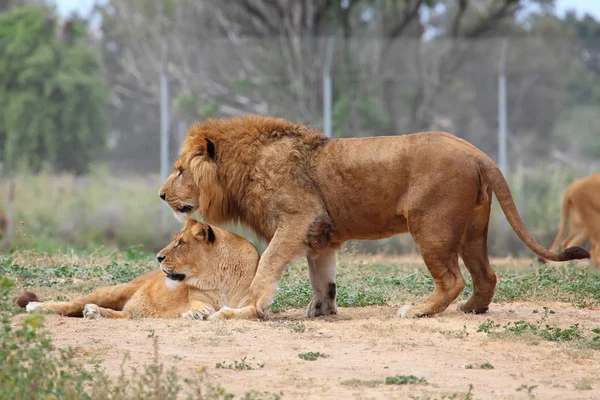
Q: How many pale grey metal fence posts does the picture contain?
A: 3